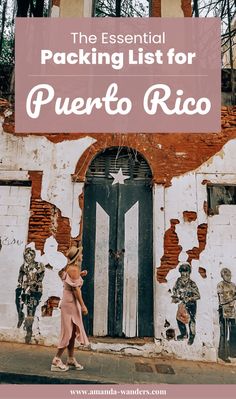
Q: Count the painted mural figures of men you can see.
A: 3